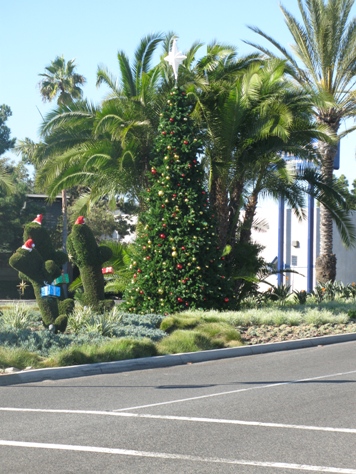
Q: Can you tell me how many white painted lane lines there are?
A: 3